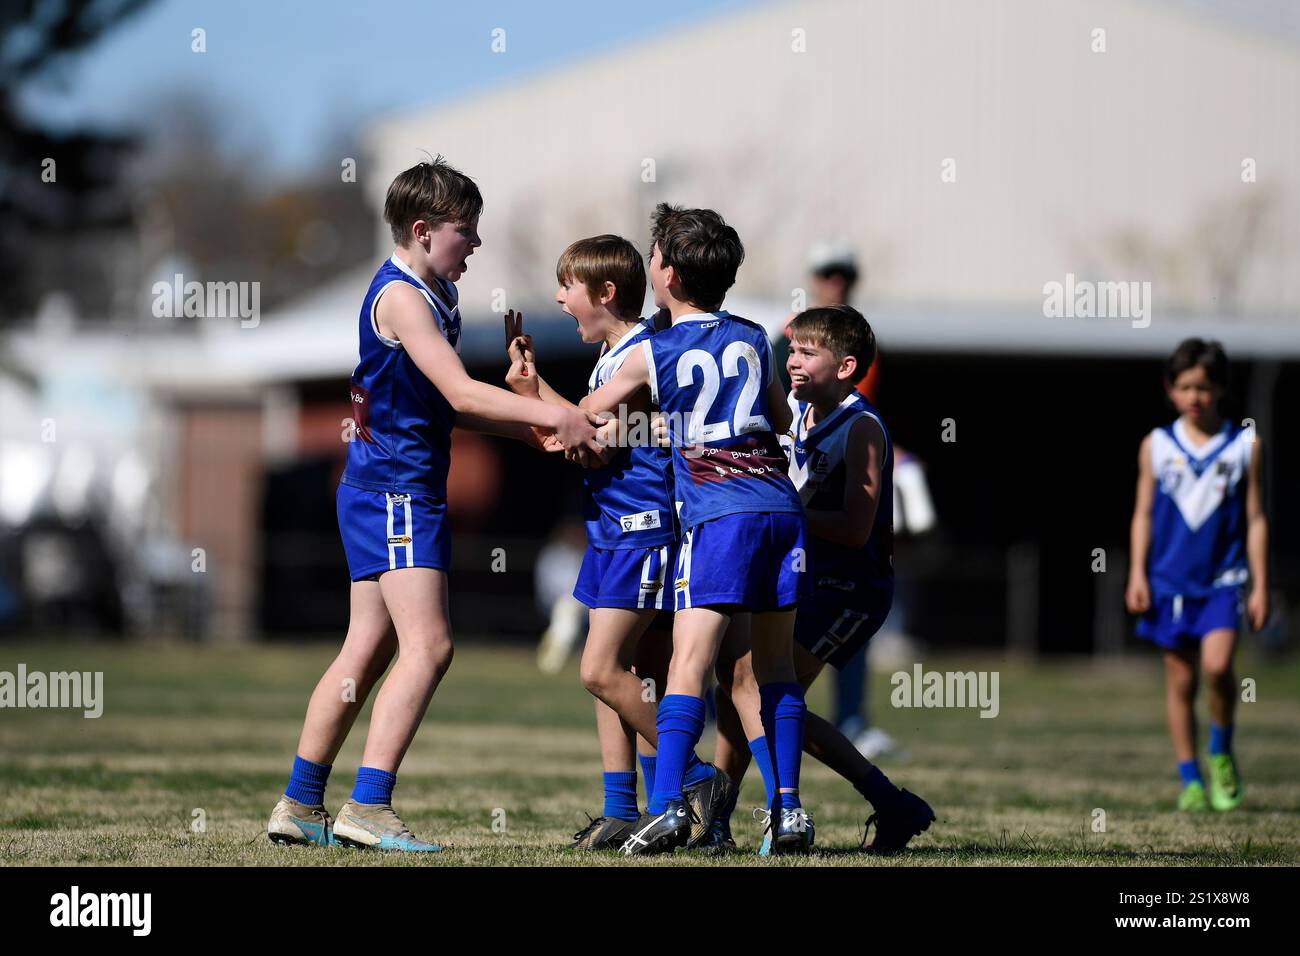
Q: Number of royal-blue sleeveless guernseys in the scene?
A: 5